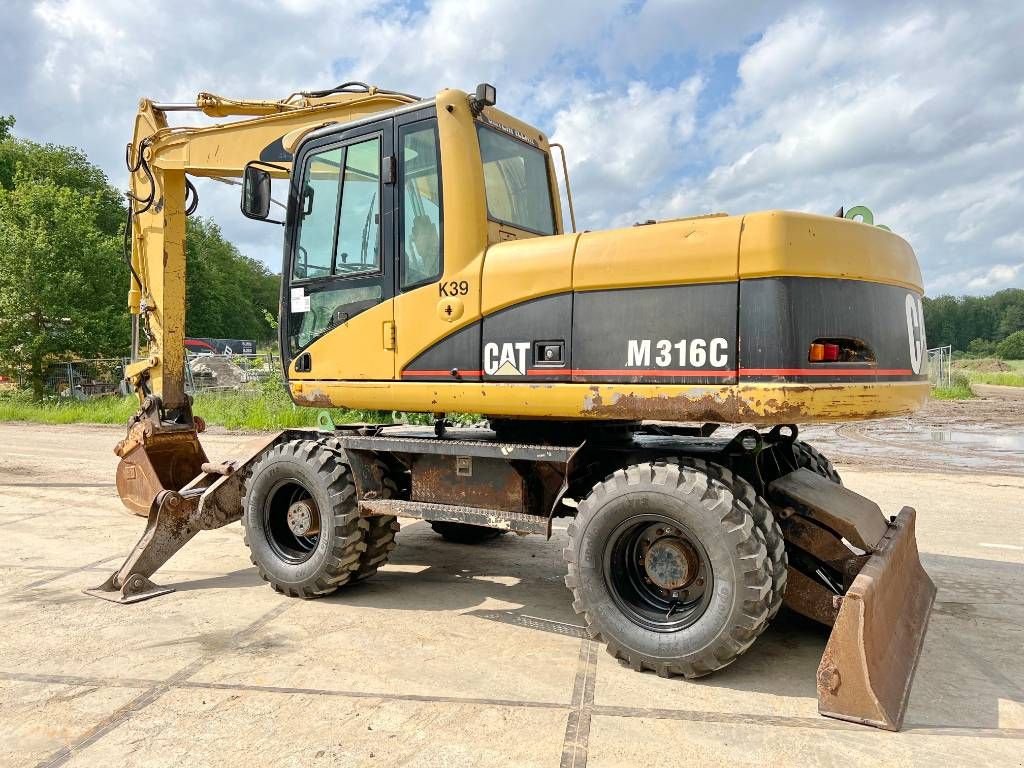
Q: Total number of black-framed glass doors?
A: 1